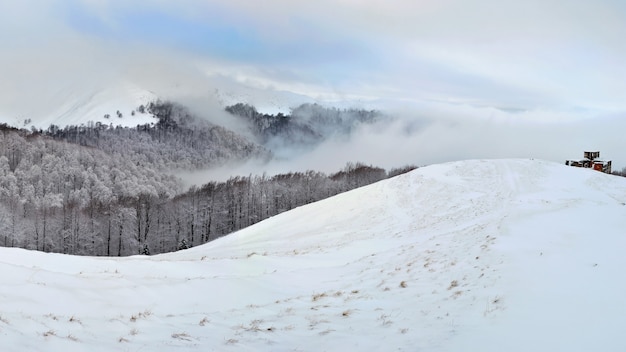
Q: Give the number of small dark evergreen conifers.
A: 2